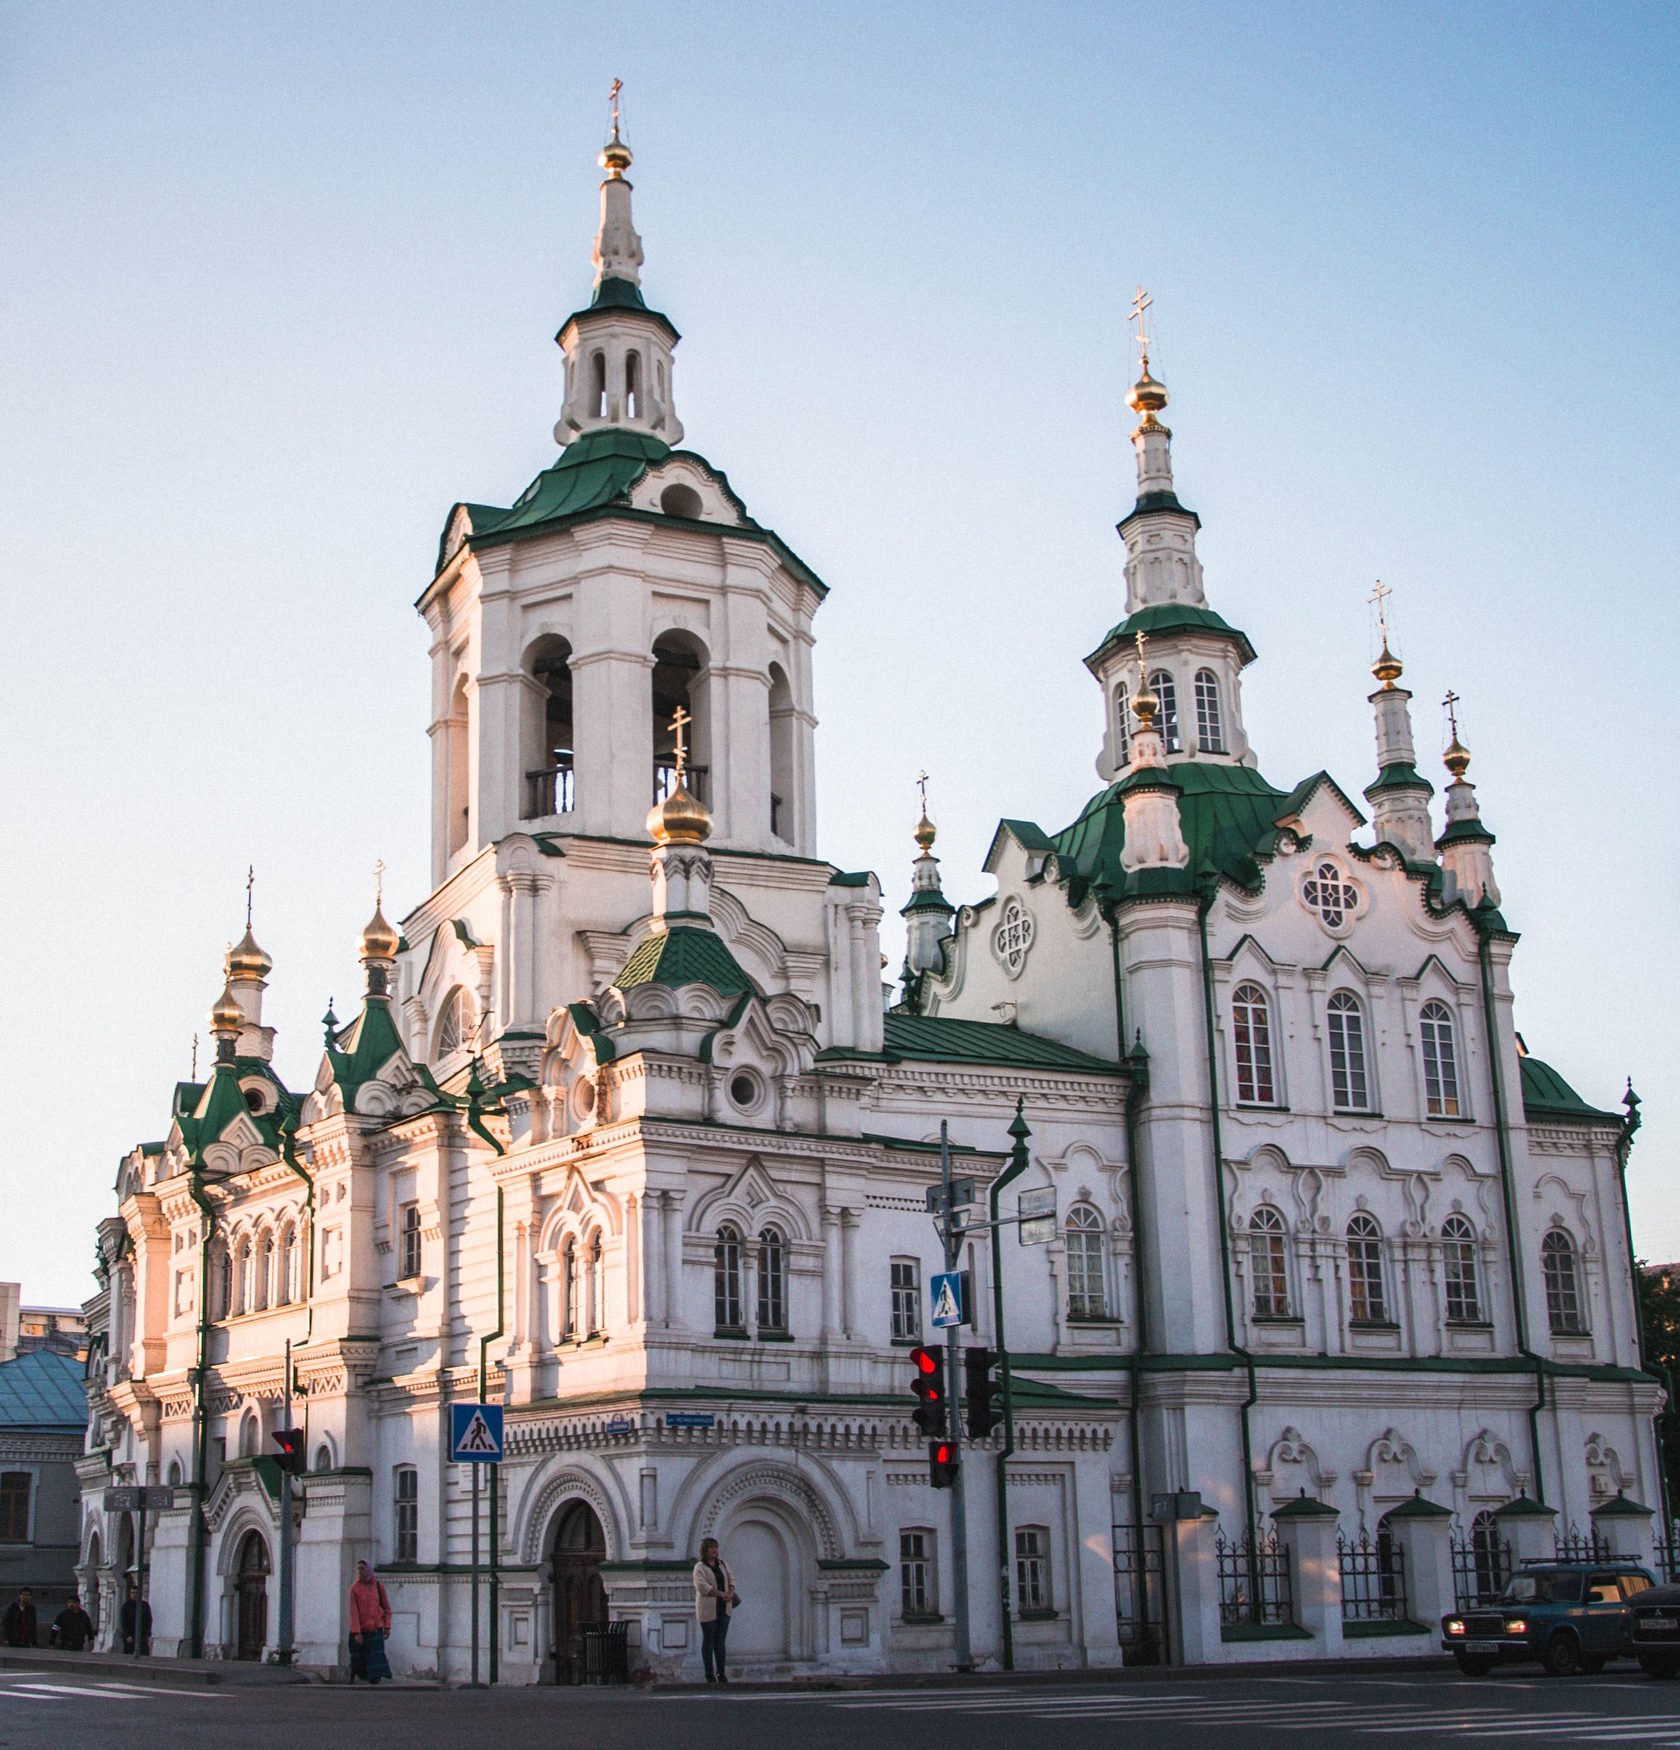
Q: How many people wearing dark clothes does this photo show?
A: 3